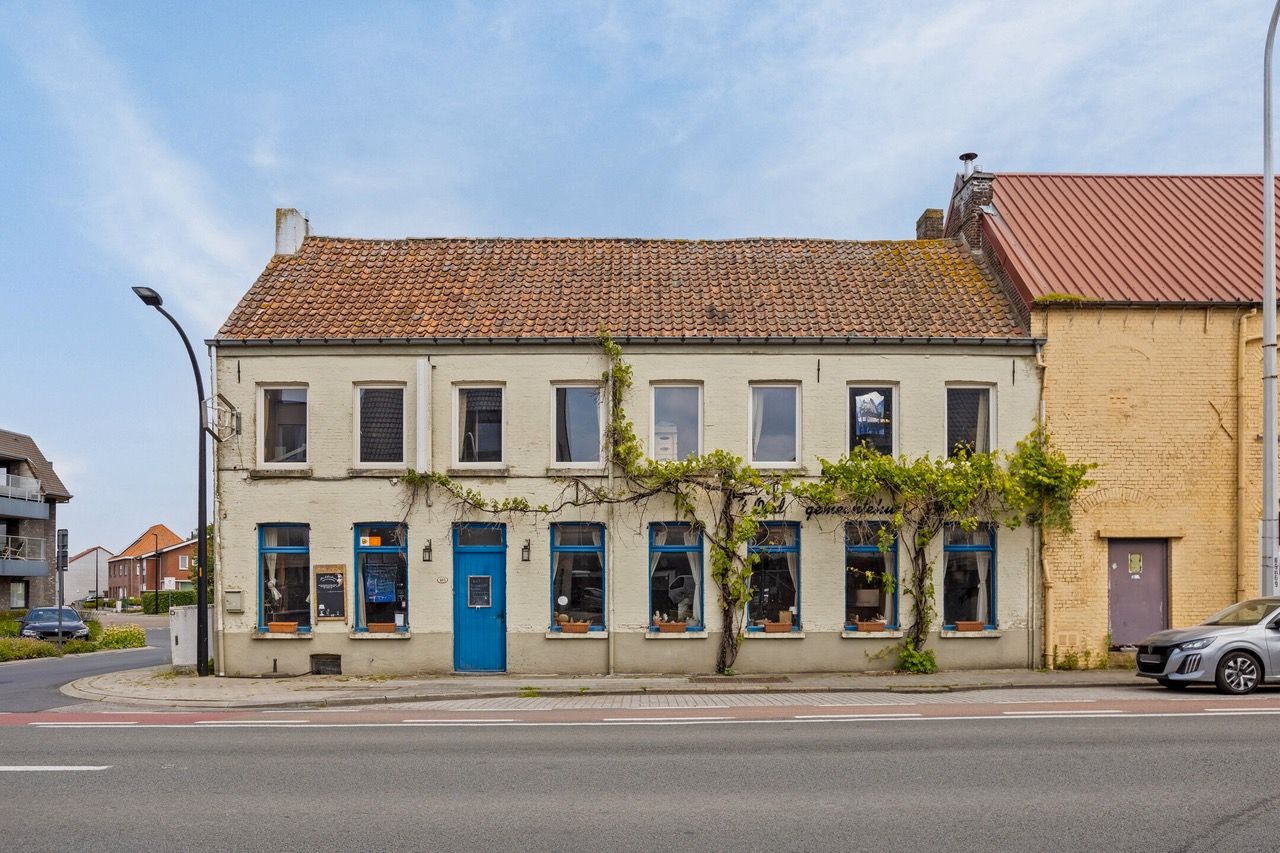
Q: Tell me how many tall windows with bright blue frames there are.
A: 7